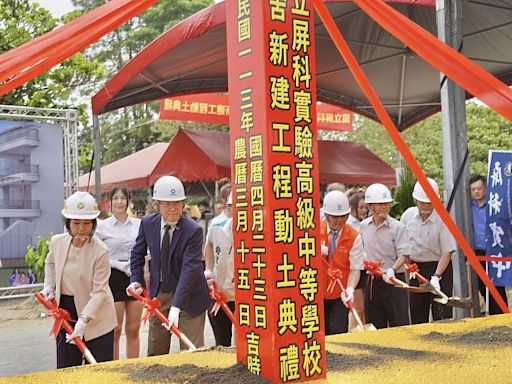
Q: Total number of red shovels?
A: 6